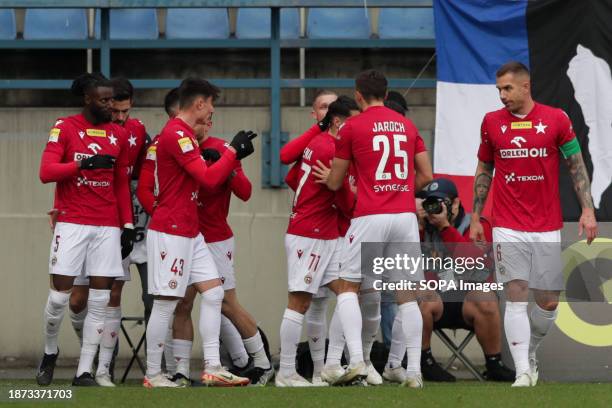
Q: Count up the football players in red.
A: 9